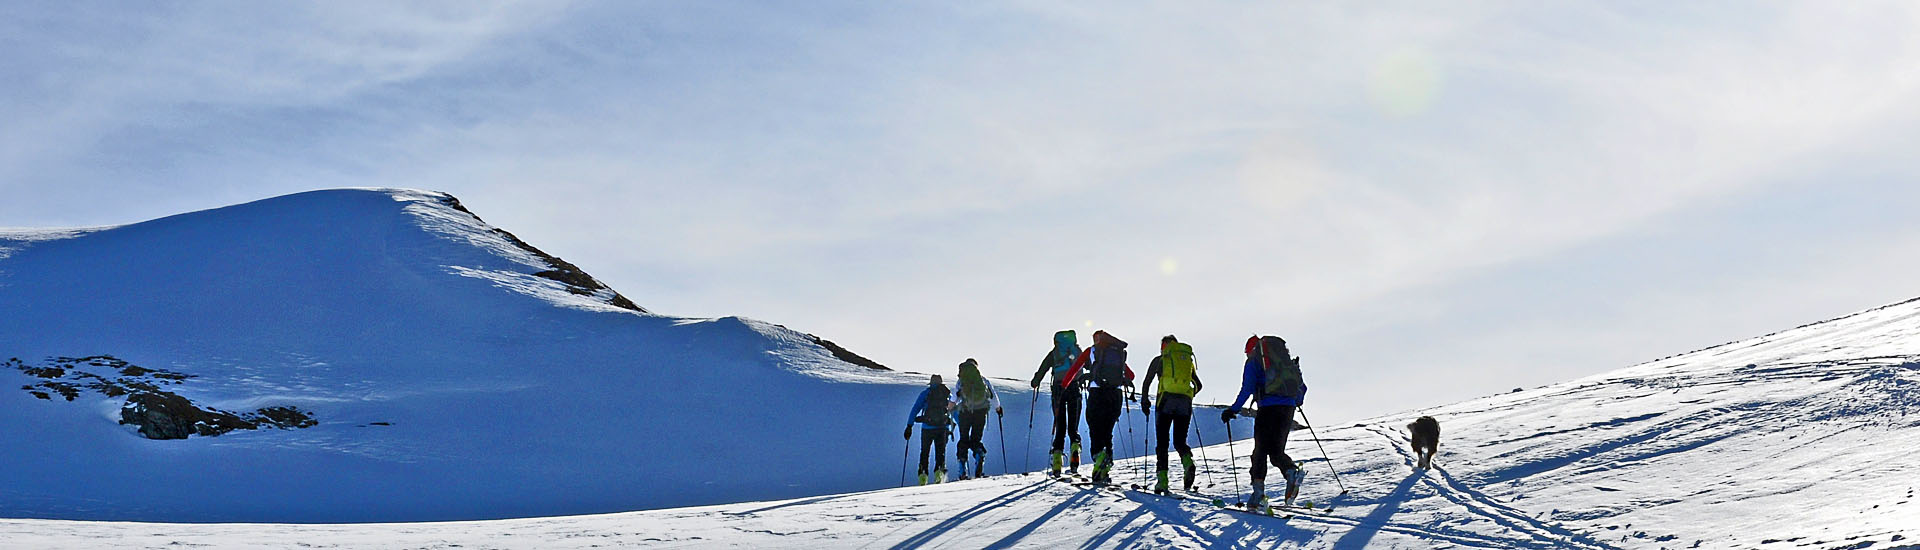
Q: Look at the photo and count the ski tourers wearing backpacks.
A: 6